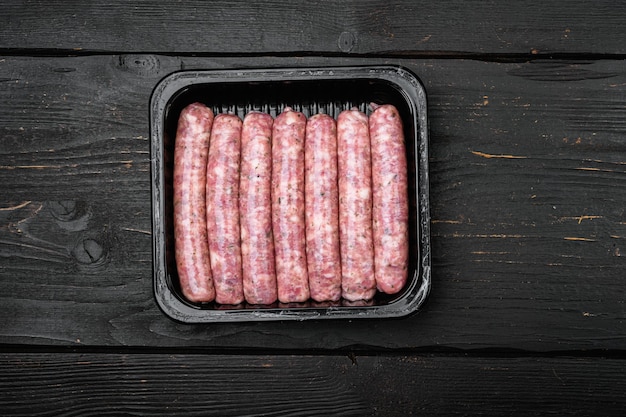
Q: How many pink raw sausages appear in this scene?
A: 7